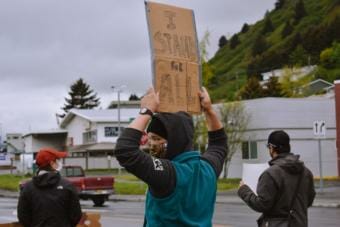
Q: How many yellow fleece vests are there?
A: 0